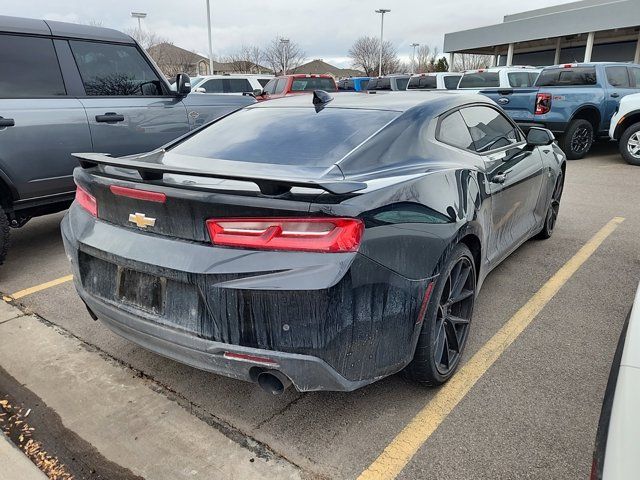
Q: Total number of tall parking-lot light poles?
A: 5